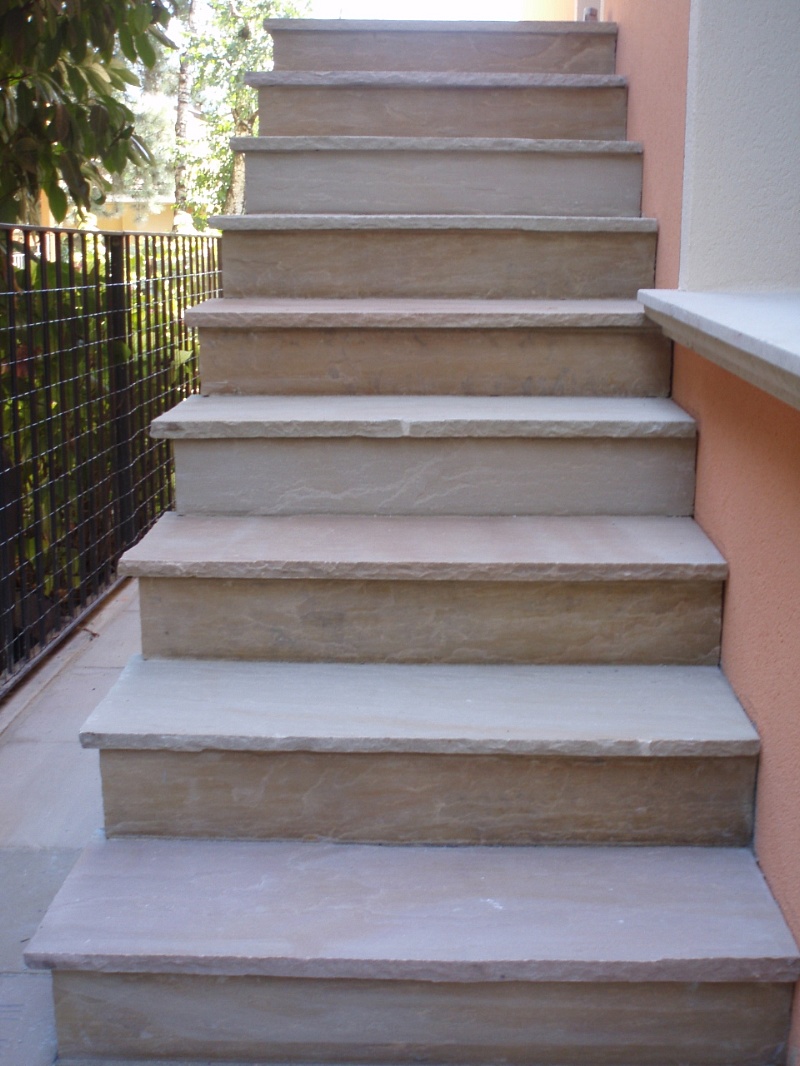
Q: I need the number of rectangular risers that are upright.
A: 9